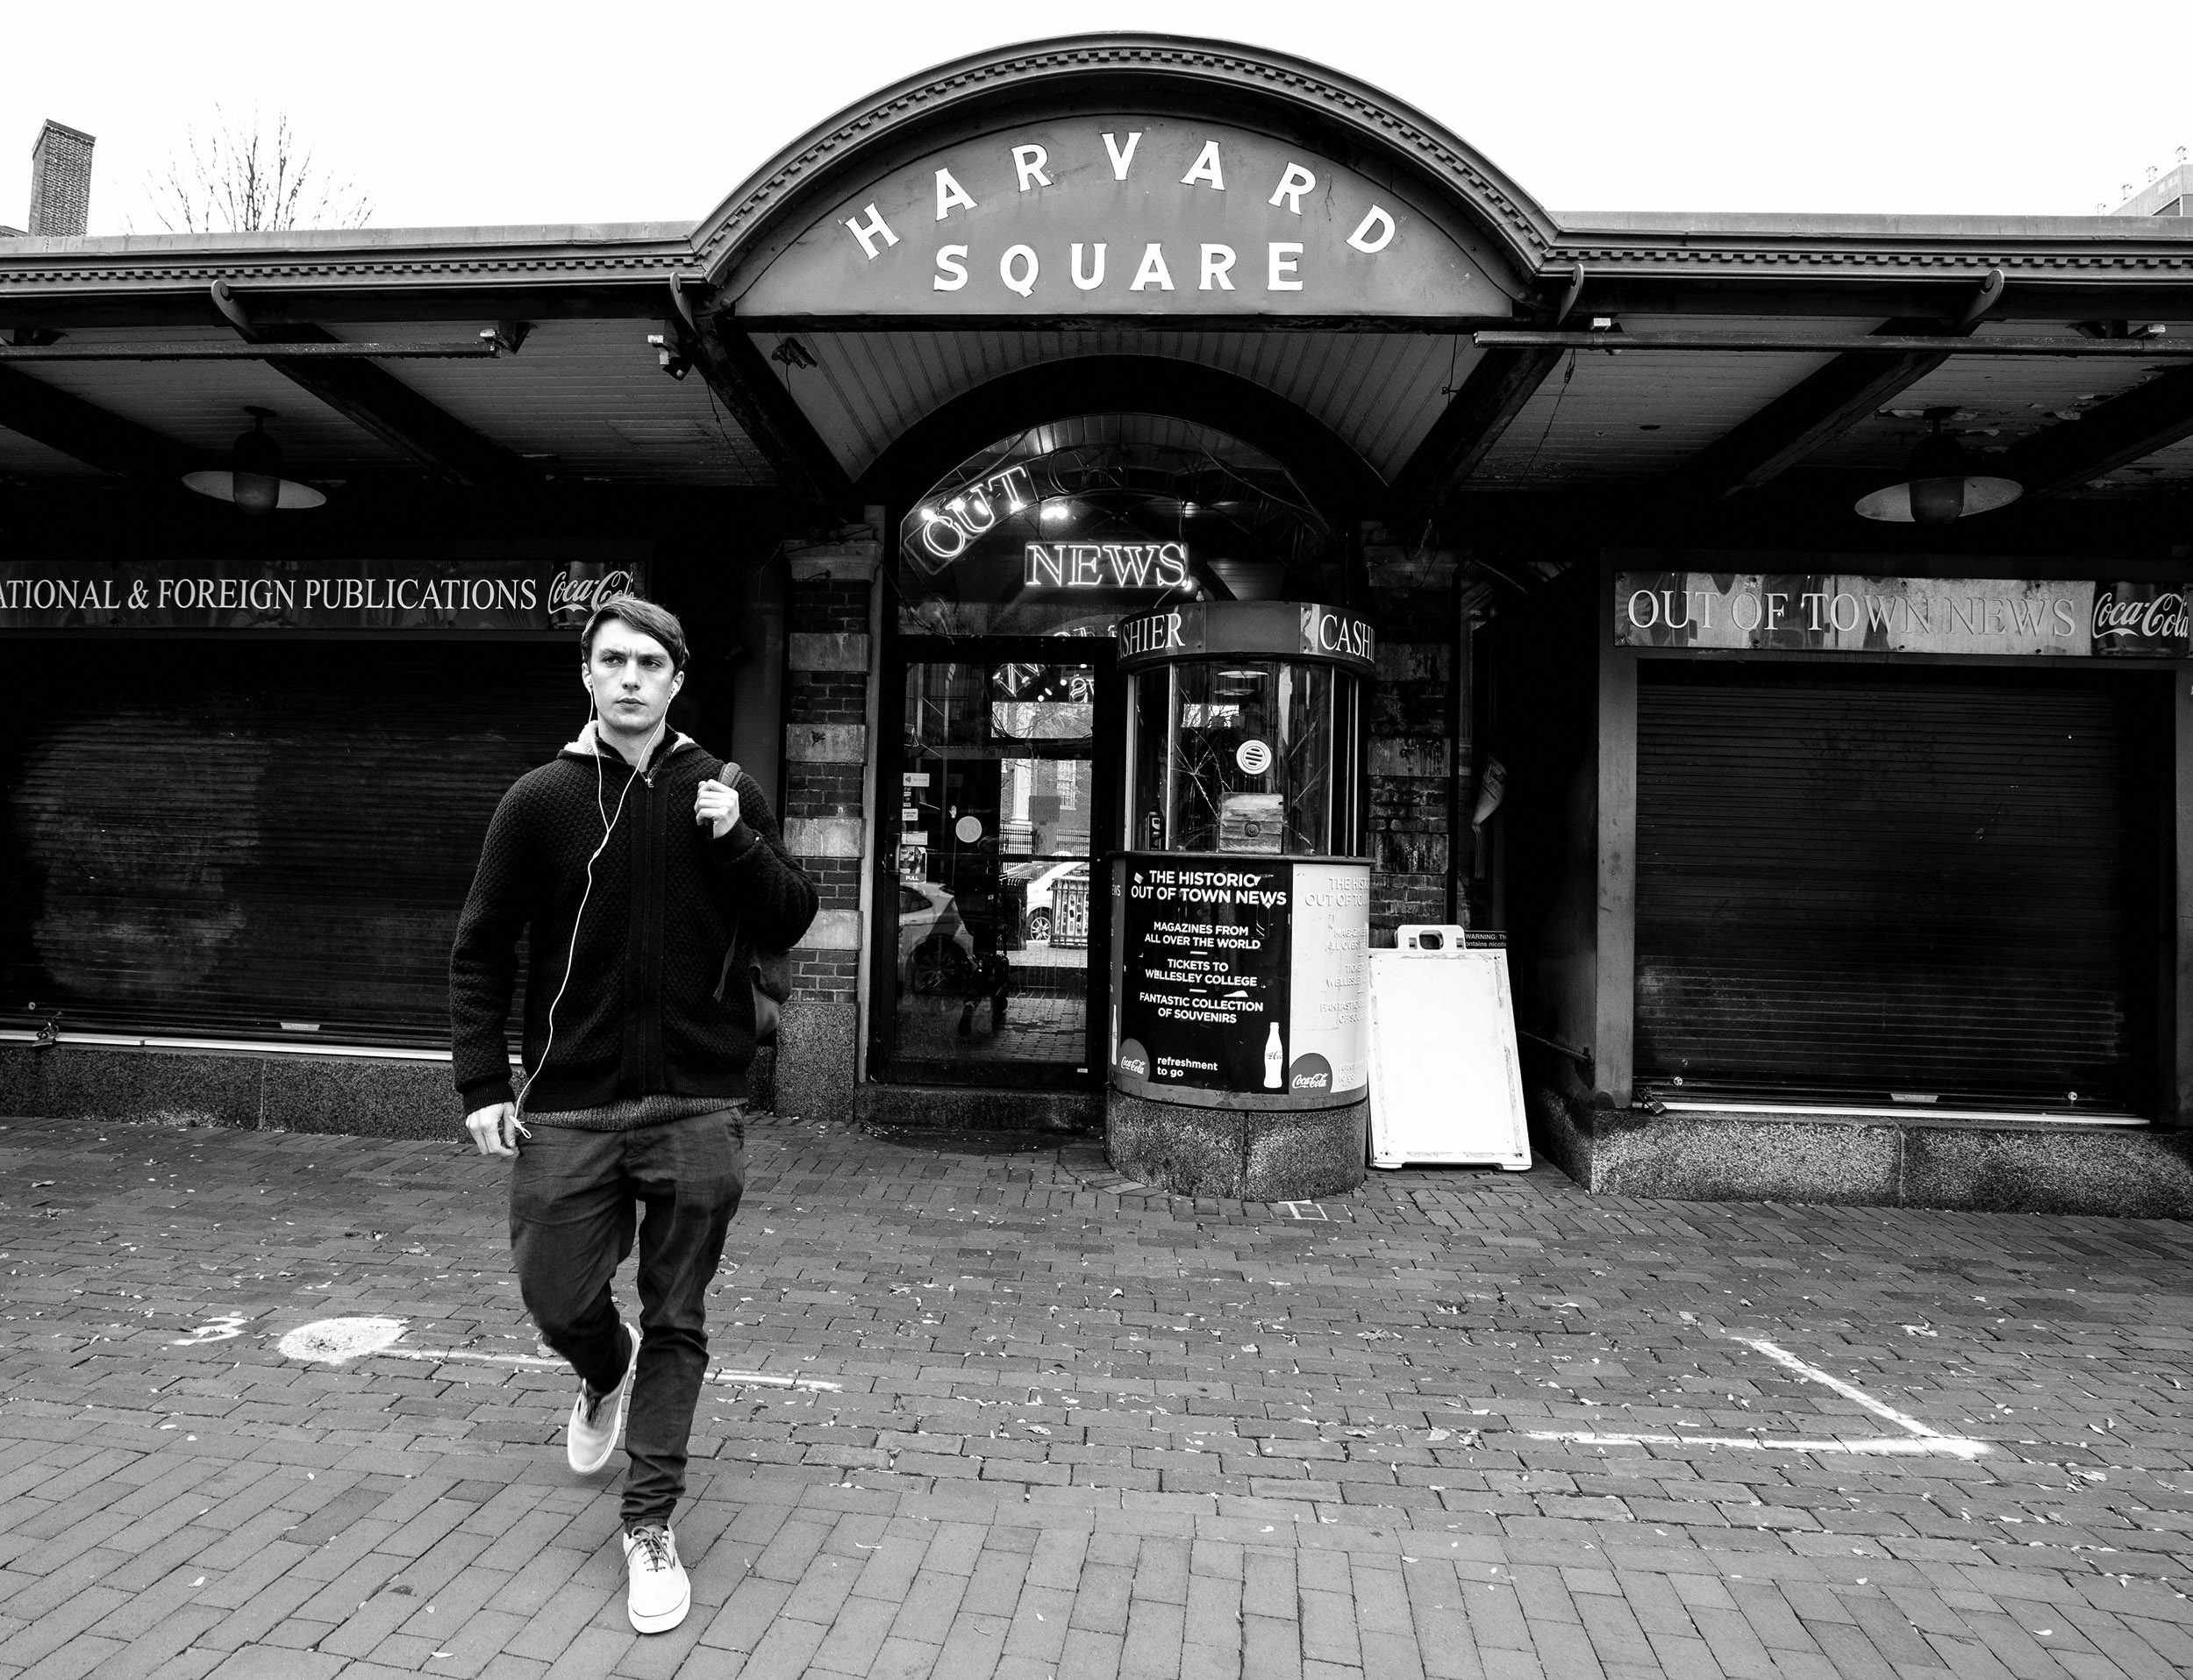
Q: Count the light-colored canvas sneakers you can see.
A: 2